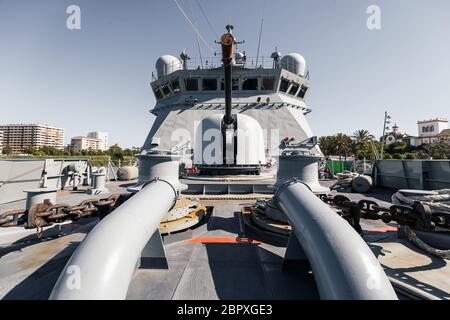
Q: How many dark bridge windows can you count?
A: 11